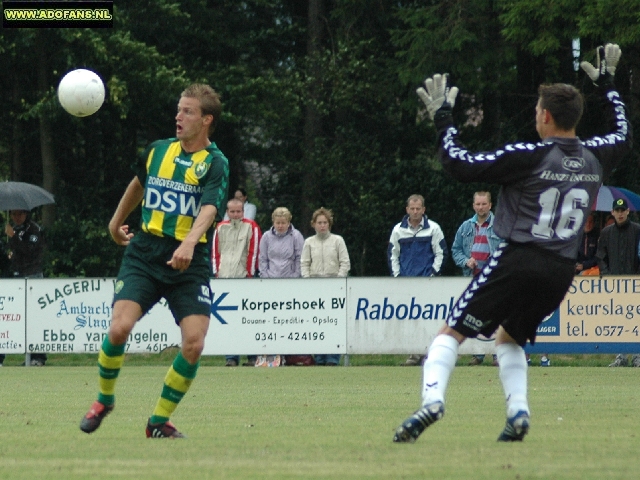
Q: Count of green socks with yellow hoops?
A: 2